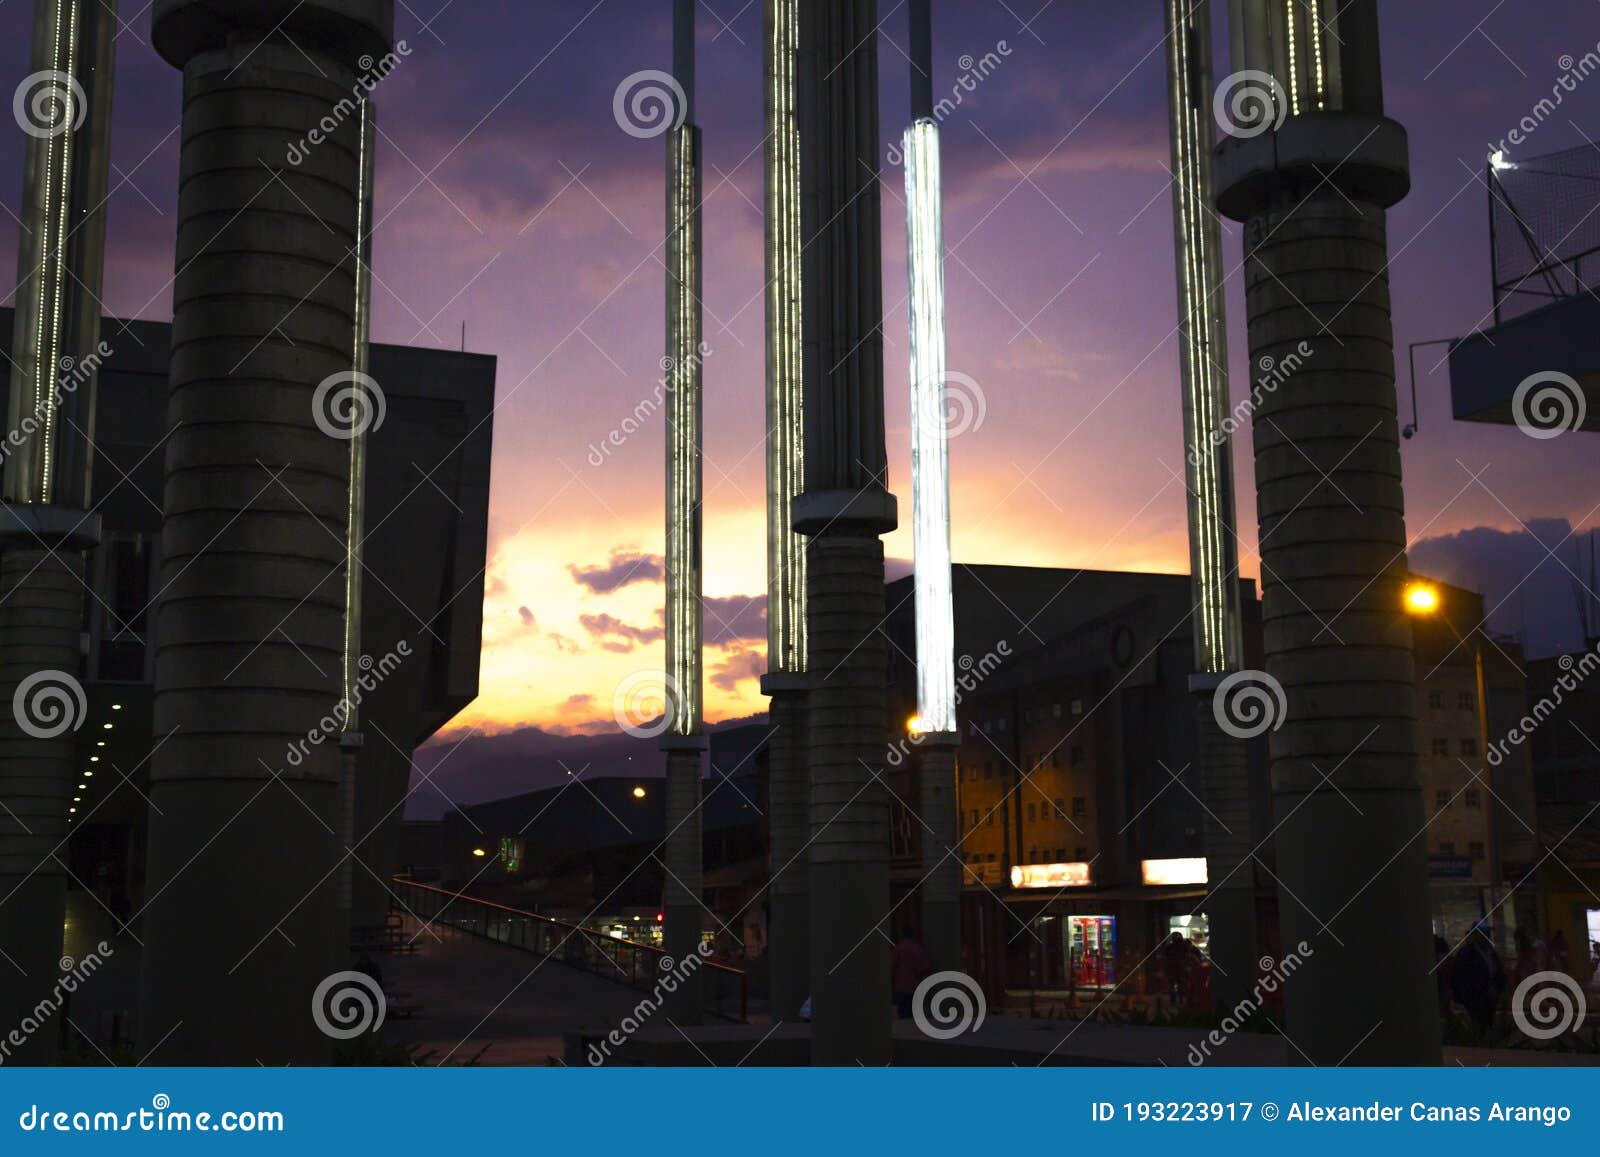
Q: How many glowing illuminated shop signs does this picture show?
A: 2